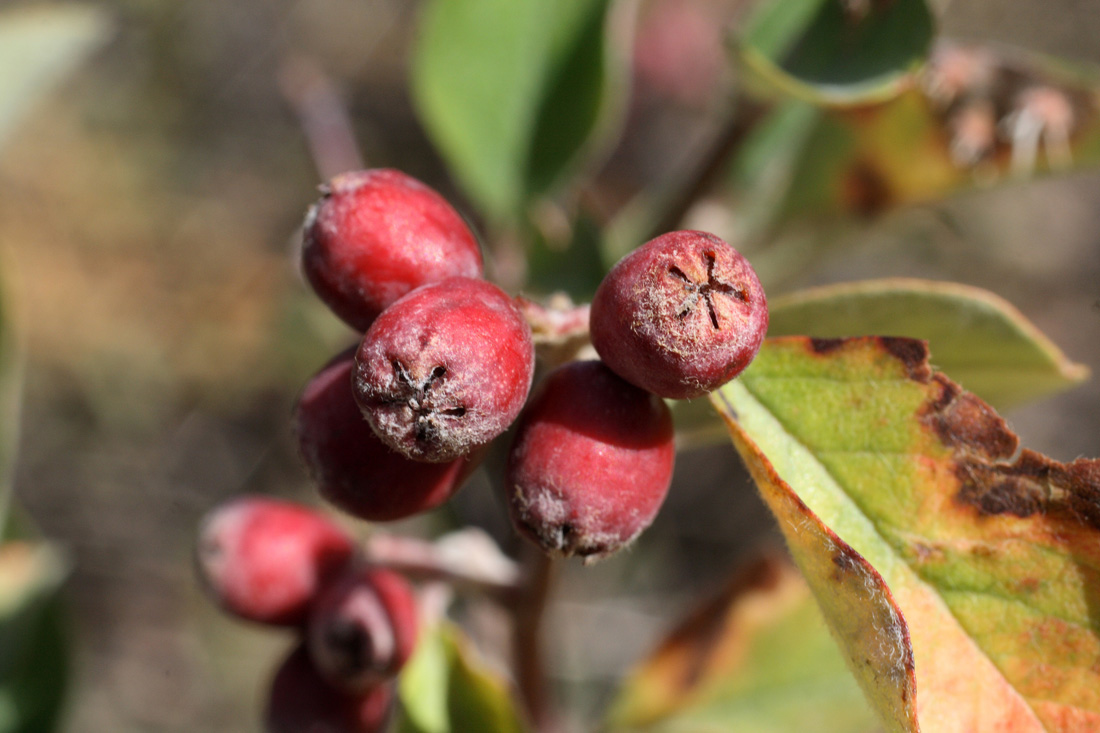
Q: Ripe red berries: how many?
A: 8